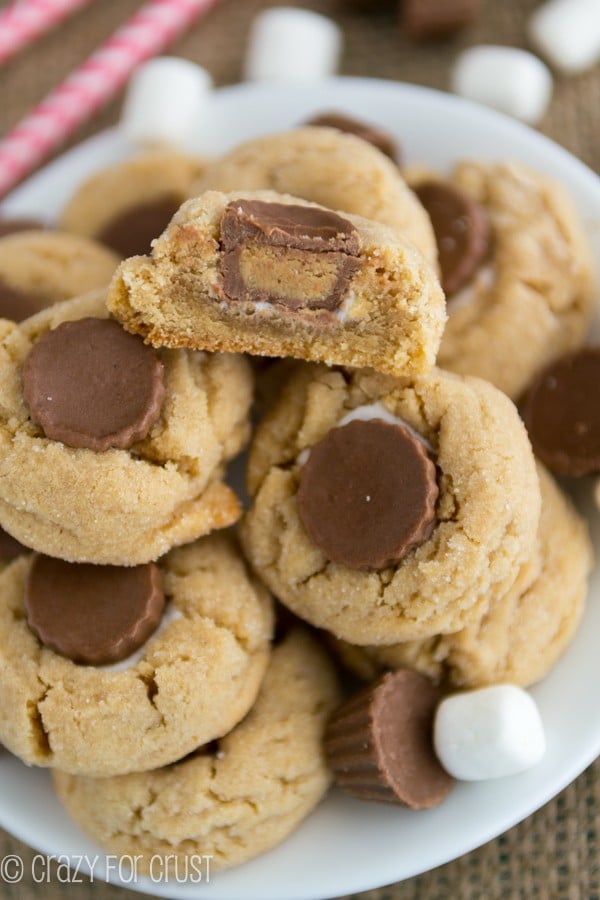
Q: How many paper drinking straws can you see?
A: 2